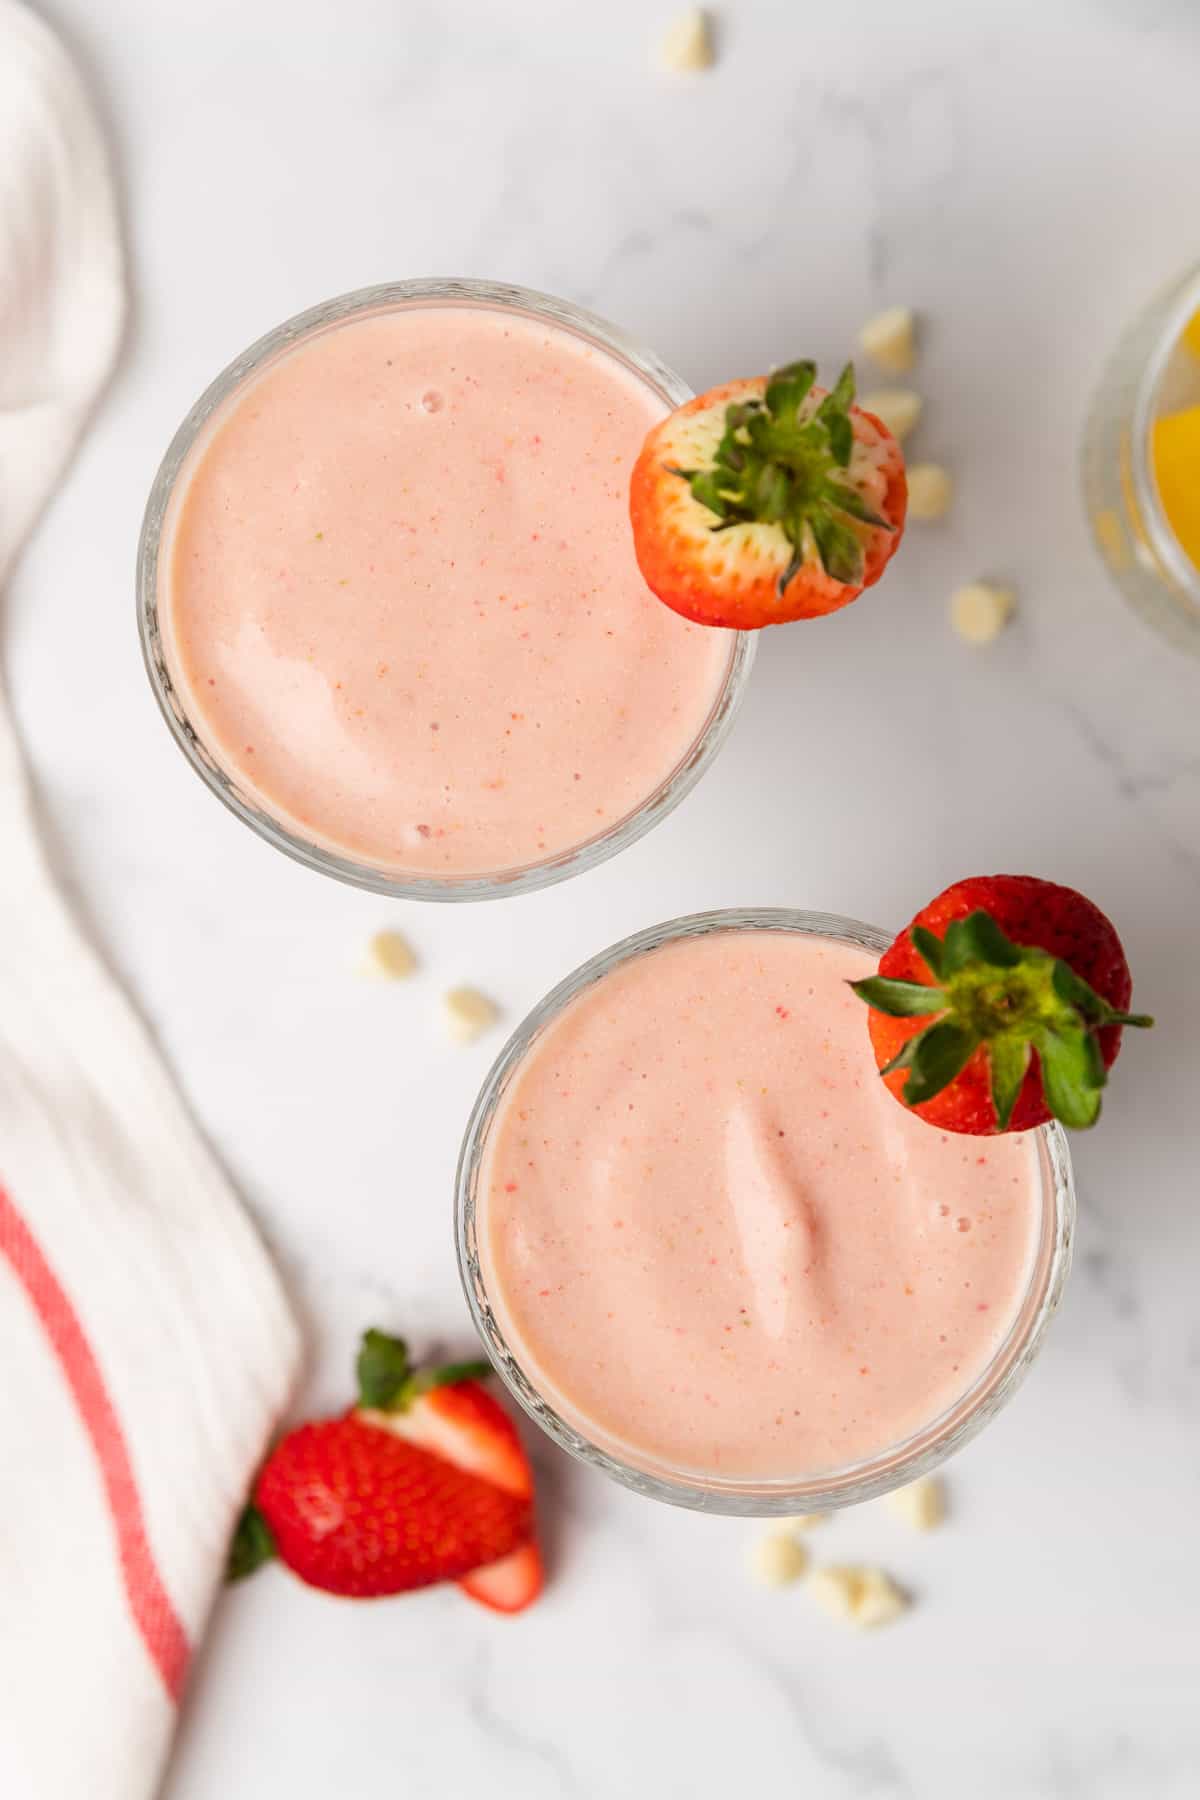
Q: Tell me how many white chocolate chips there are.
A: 12